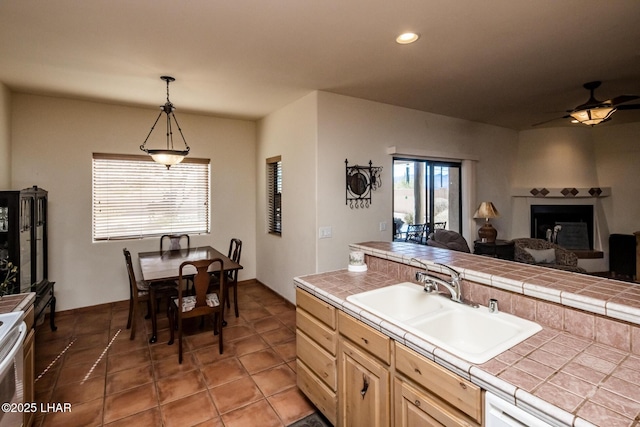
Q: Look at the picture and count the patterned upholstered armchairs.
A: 1